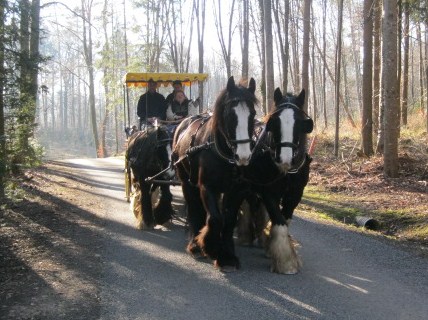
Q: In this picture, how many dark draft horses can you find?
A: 3